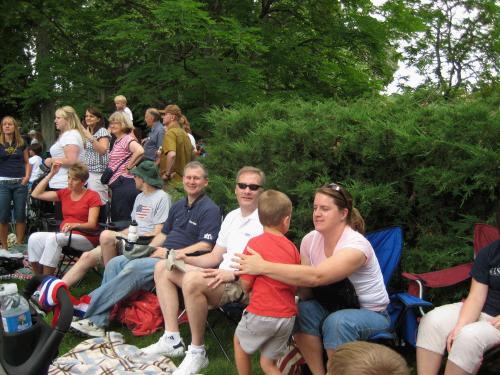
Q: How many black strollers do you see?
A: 1